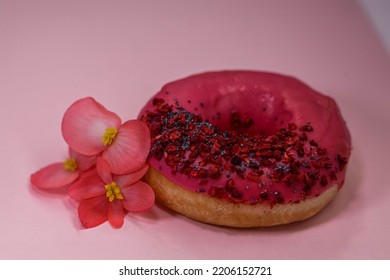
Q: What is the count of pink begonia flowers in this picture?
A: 3